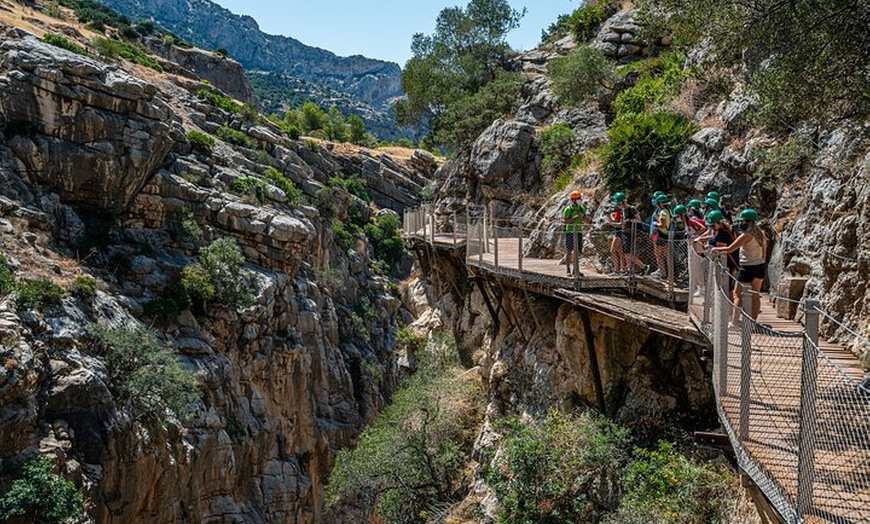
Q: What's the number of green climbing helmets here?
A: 9